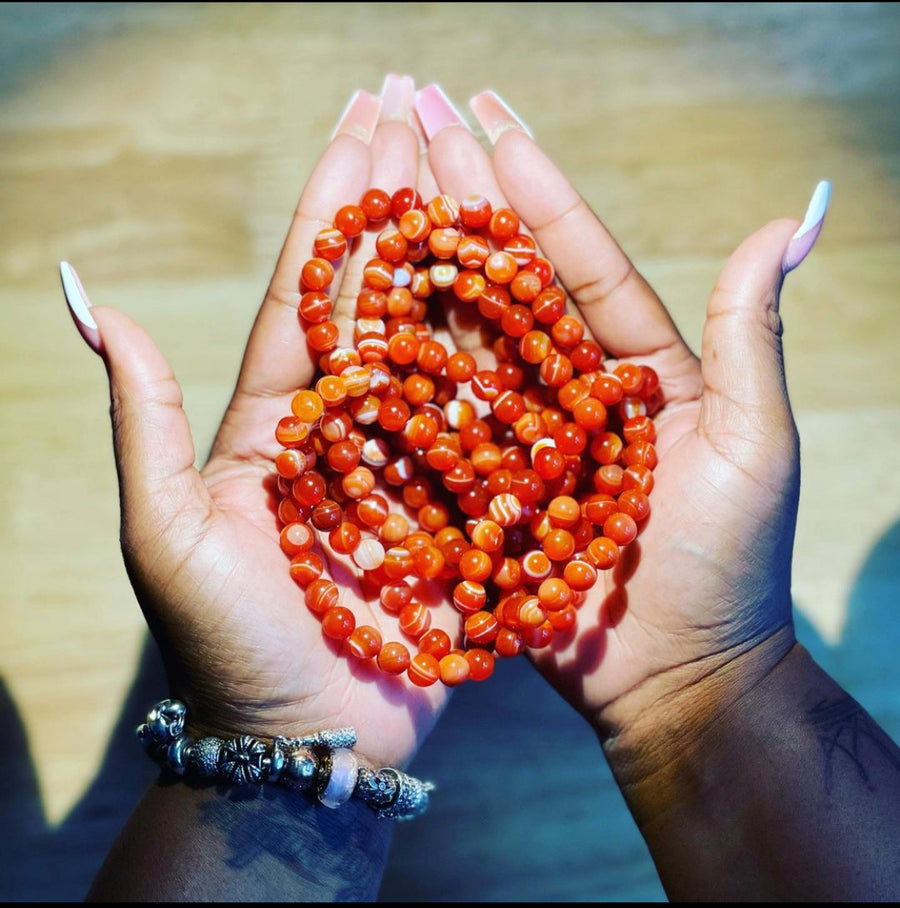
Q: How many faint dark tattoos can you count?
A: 2